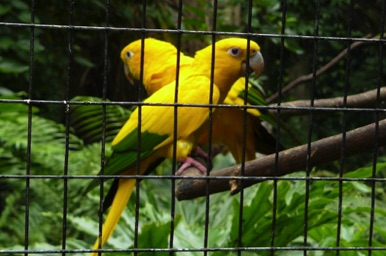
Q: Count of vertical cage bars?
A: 11